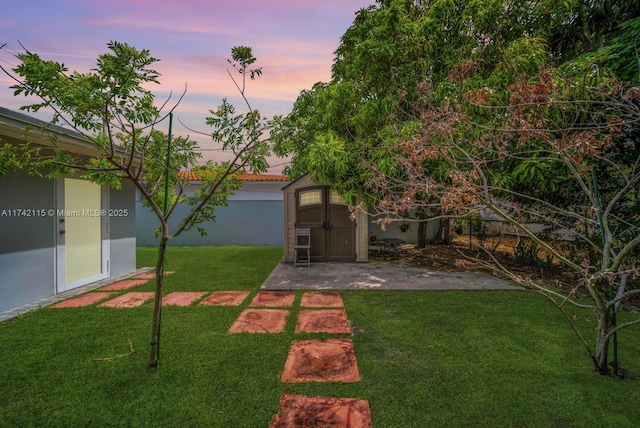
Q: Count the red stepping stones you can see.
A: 12